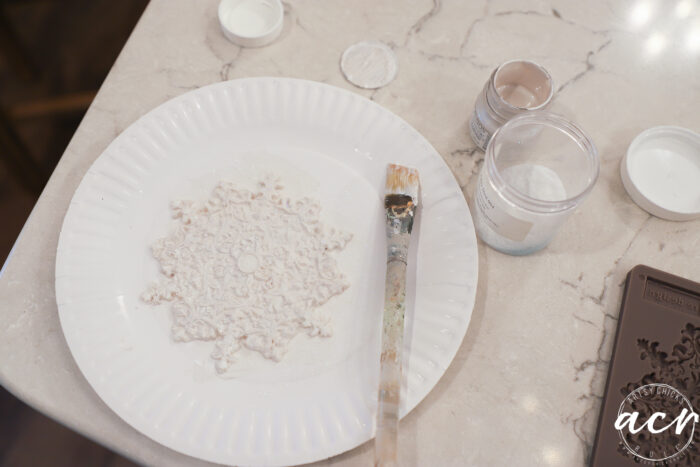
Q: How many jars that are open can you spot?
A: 2